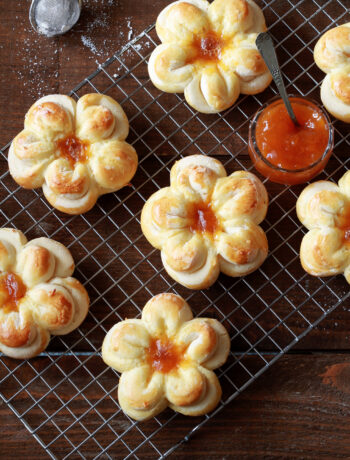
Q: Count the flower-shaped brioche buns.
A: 7